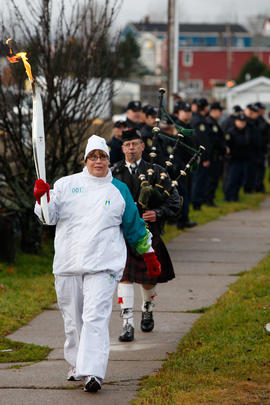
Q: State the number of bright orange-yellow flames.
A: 1